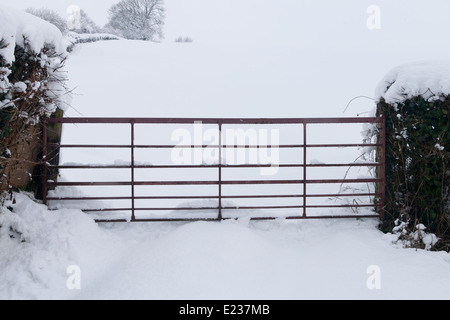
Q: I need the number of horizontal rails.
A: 7